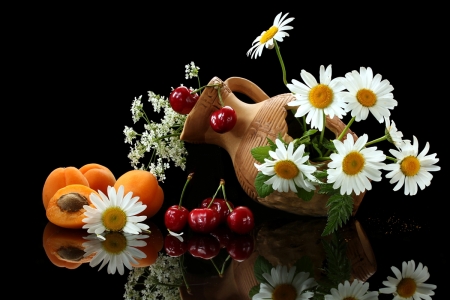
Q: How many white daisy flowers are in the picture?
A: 8